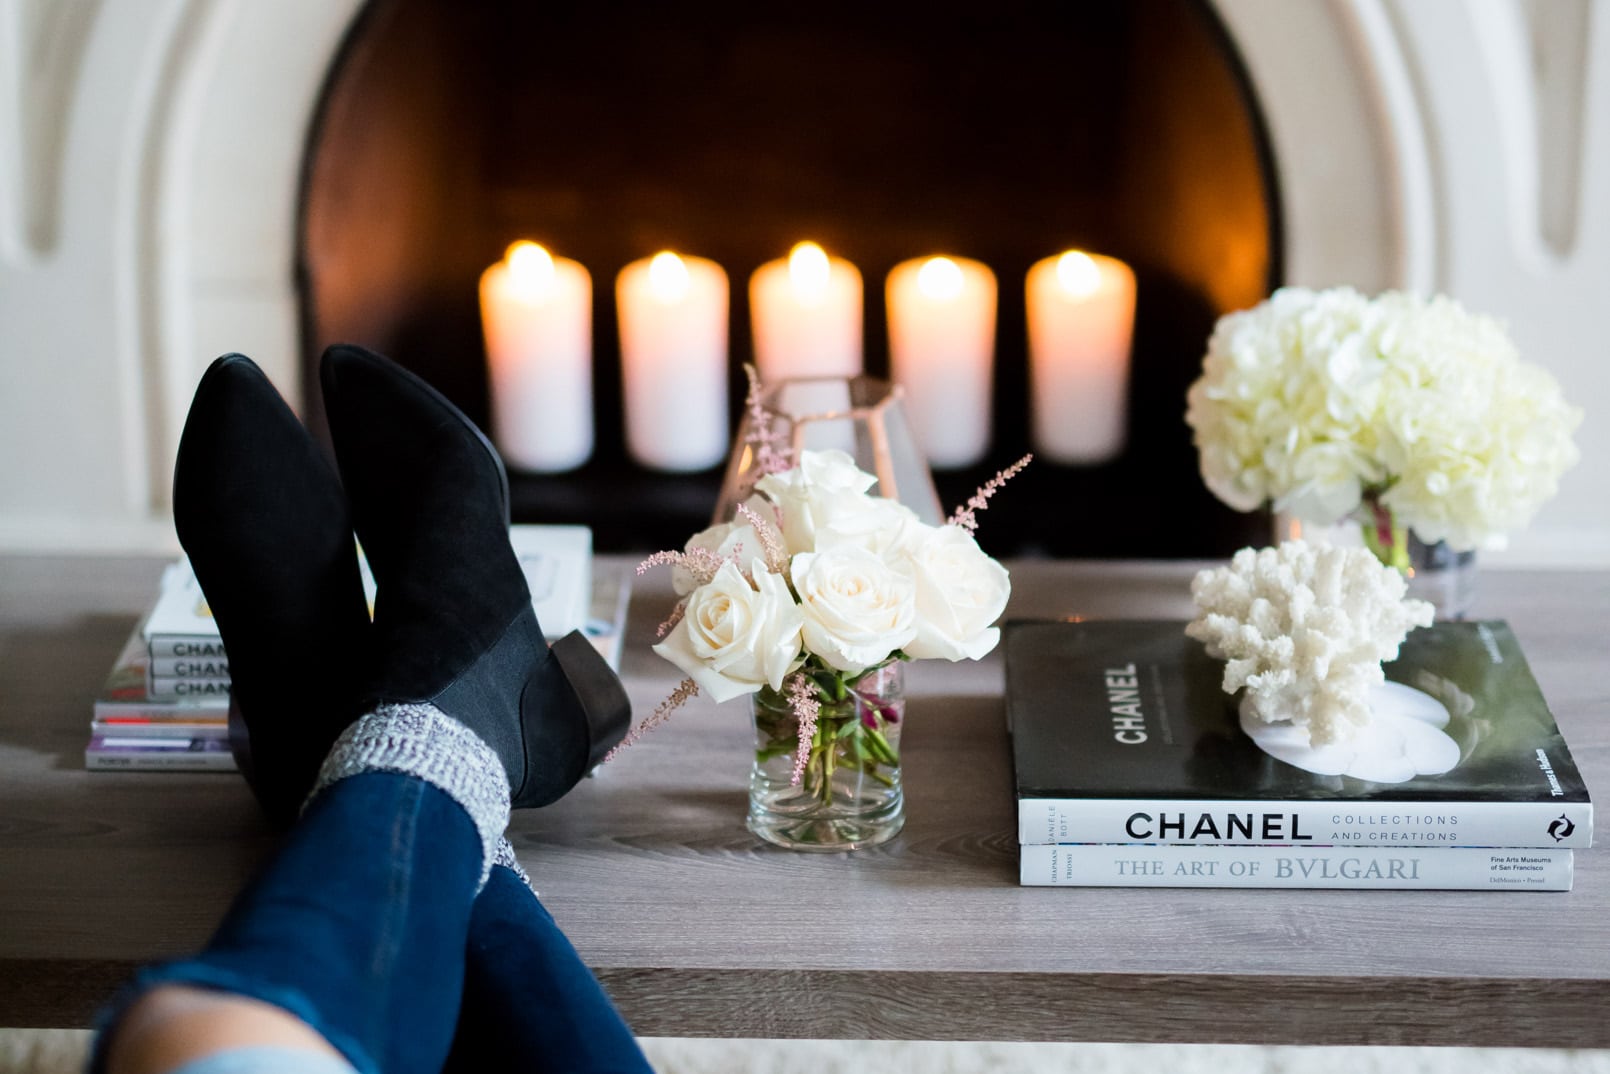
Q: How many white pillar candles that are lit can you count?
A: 5